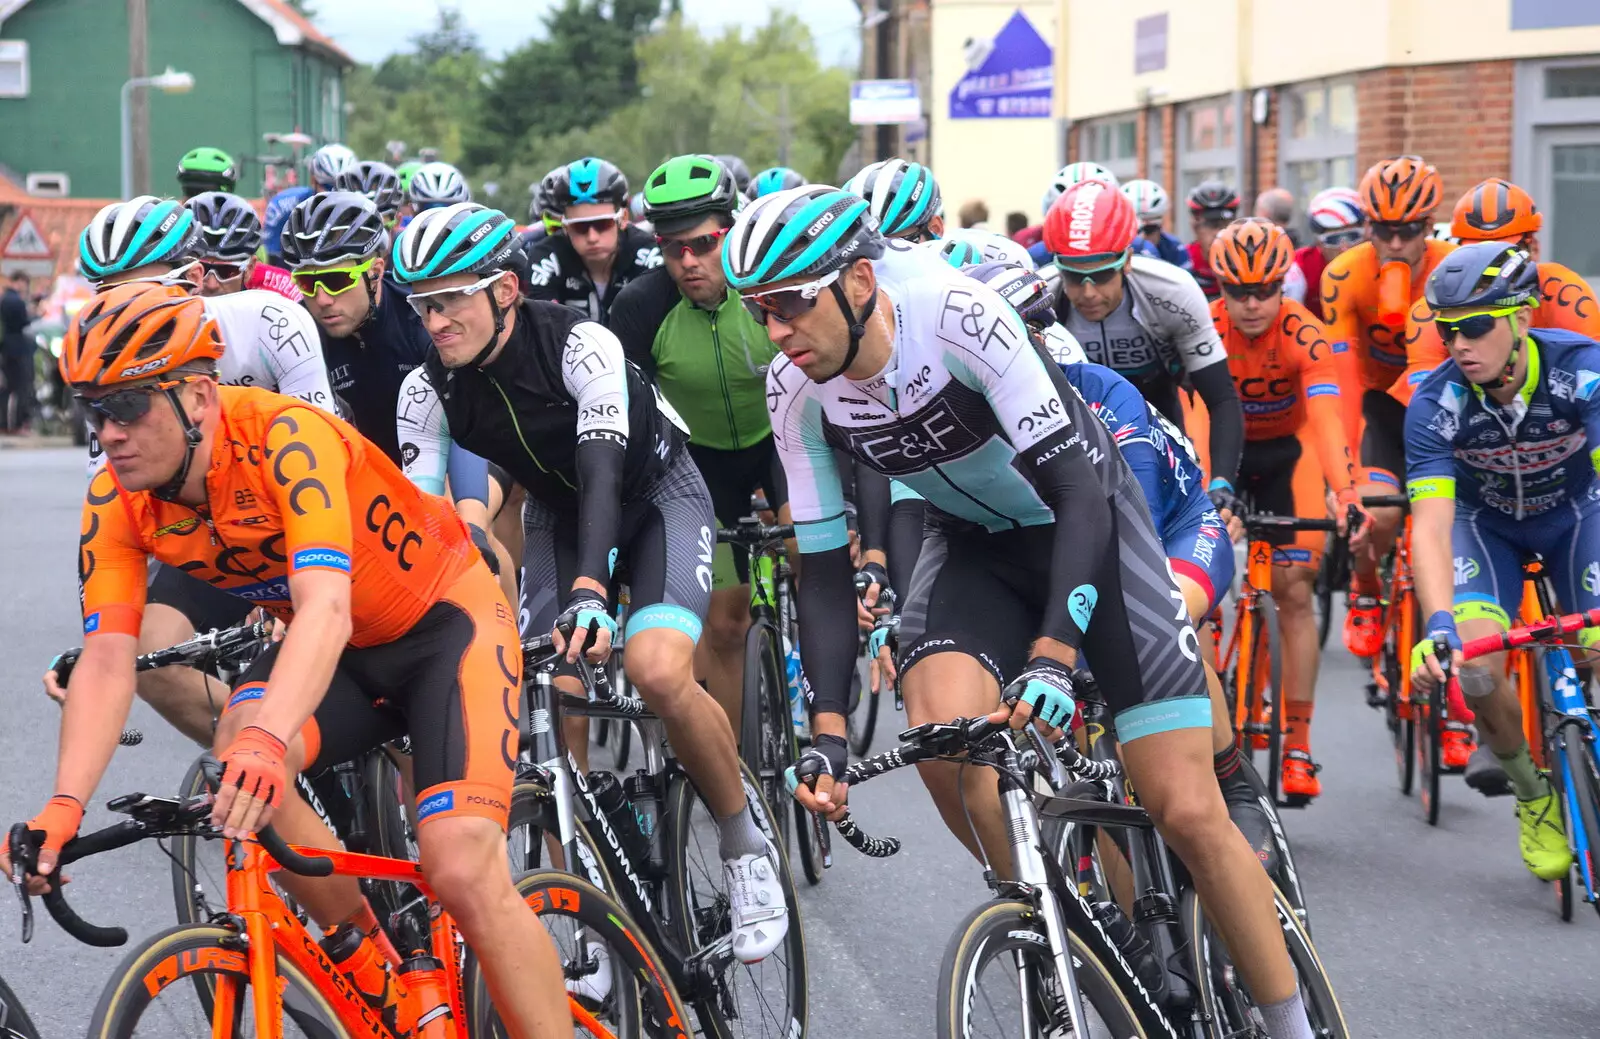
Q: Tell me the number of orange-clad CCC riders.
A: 4